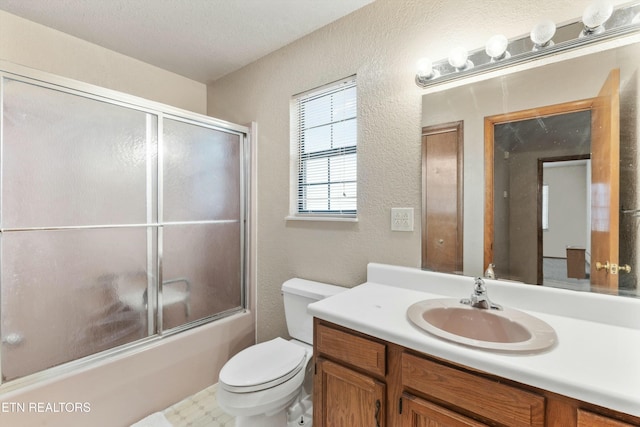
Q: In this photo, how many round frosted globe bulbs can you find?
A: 5